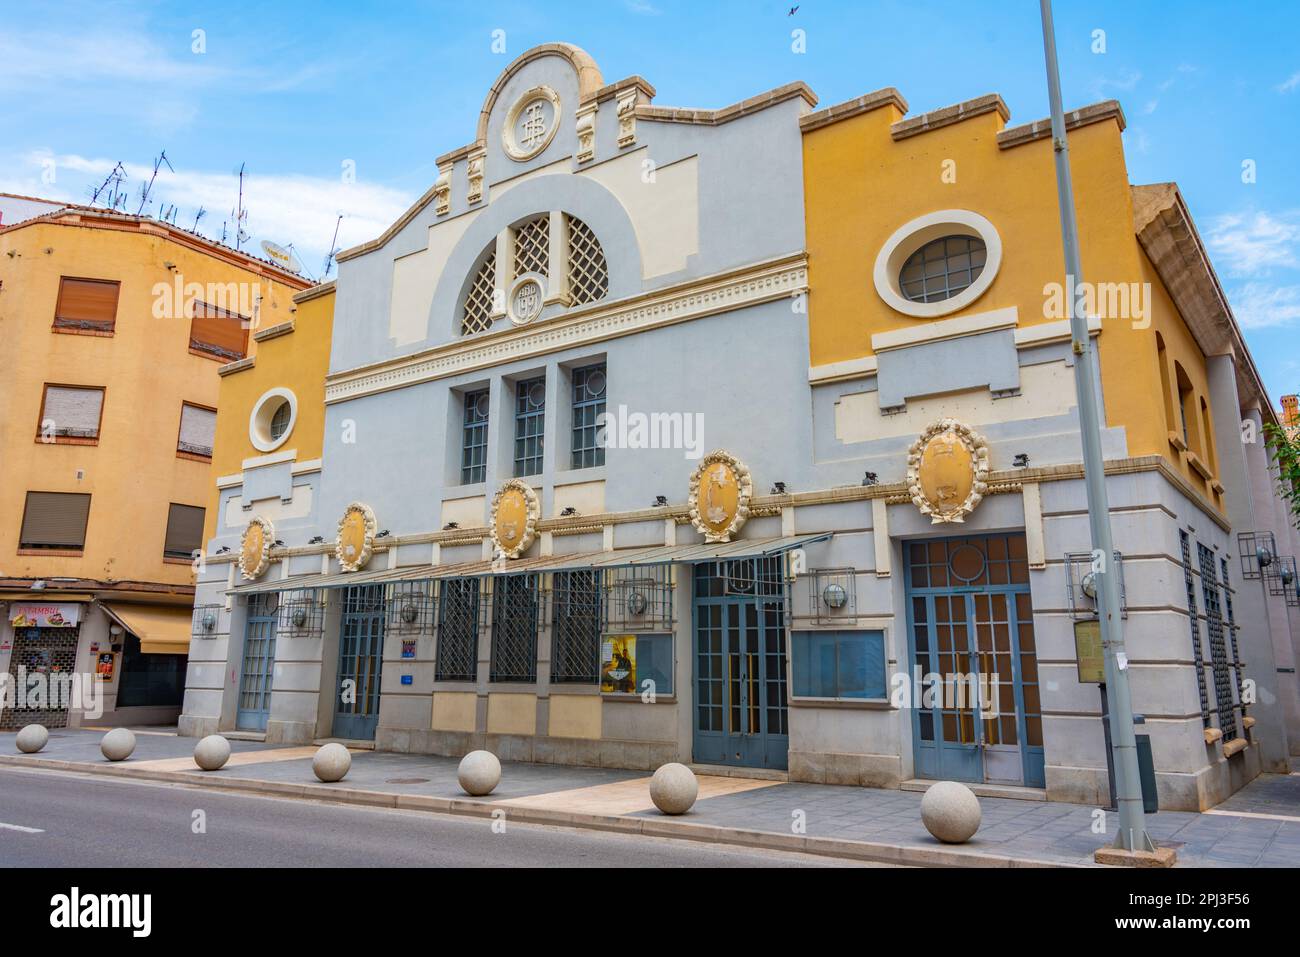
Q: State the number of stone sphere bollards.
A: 7